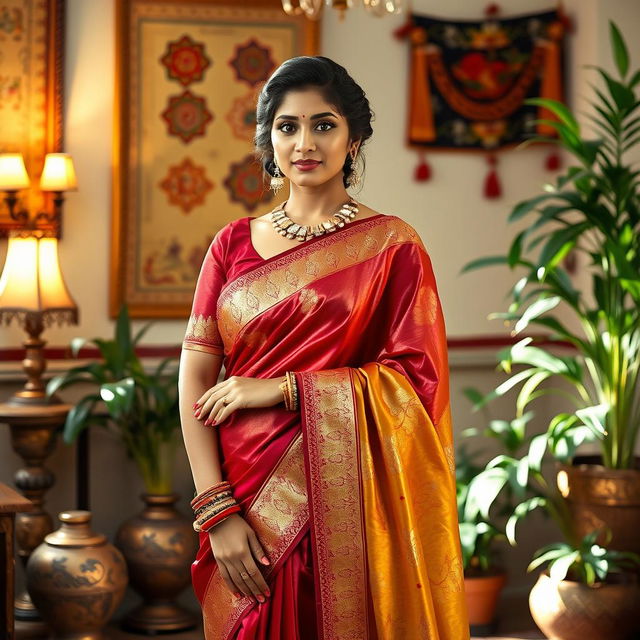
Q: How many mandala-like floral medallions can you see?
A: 6